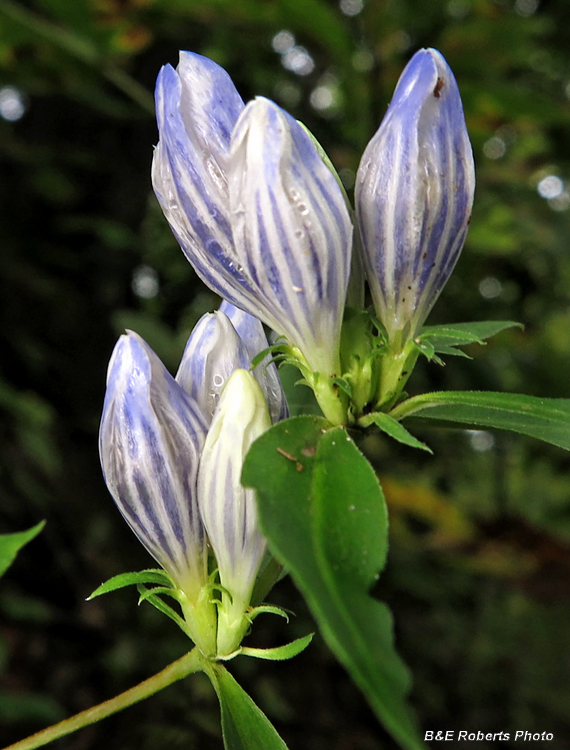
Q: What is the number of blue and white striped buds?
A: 7